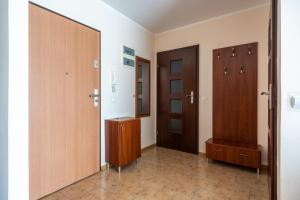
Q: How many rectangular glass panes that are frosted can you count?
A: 4